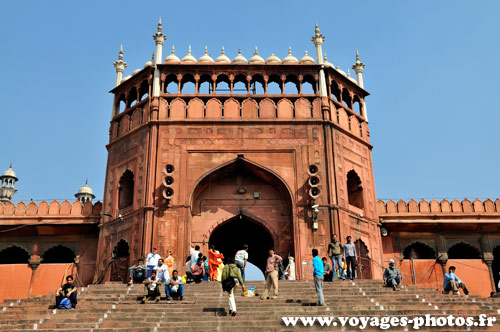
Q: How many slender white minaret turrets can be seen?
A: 4